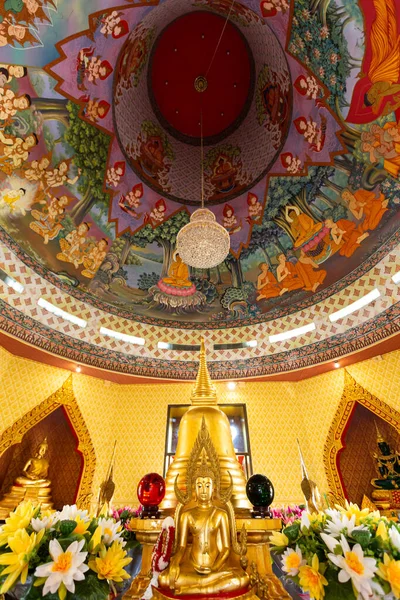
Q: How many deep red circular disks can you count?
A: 1